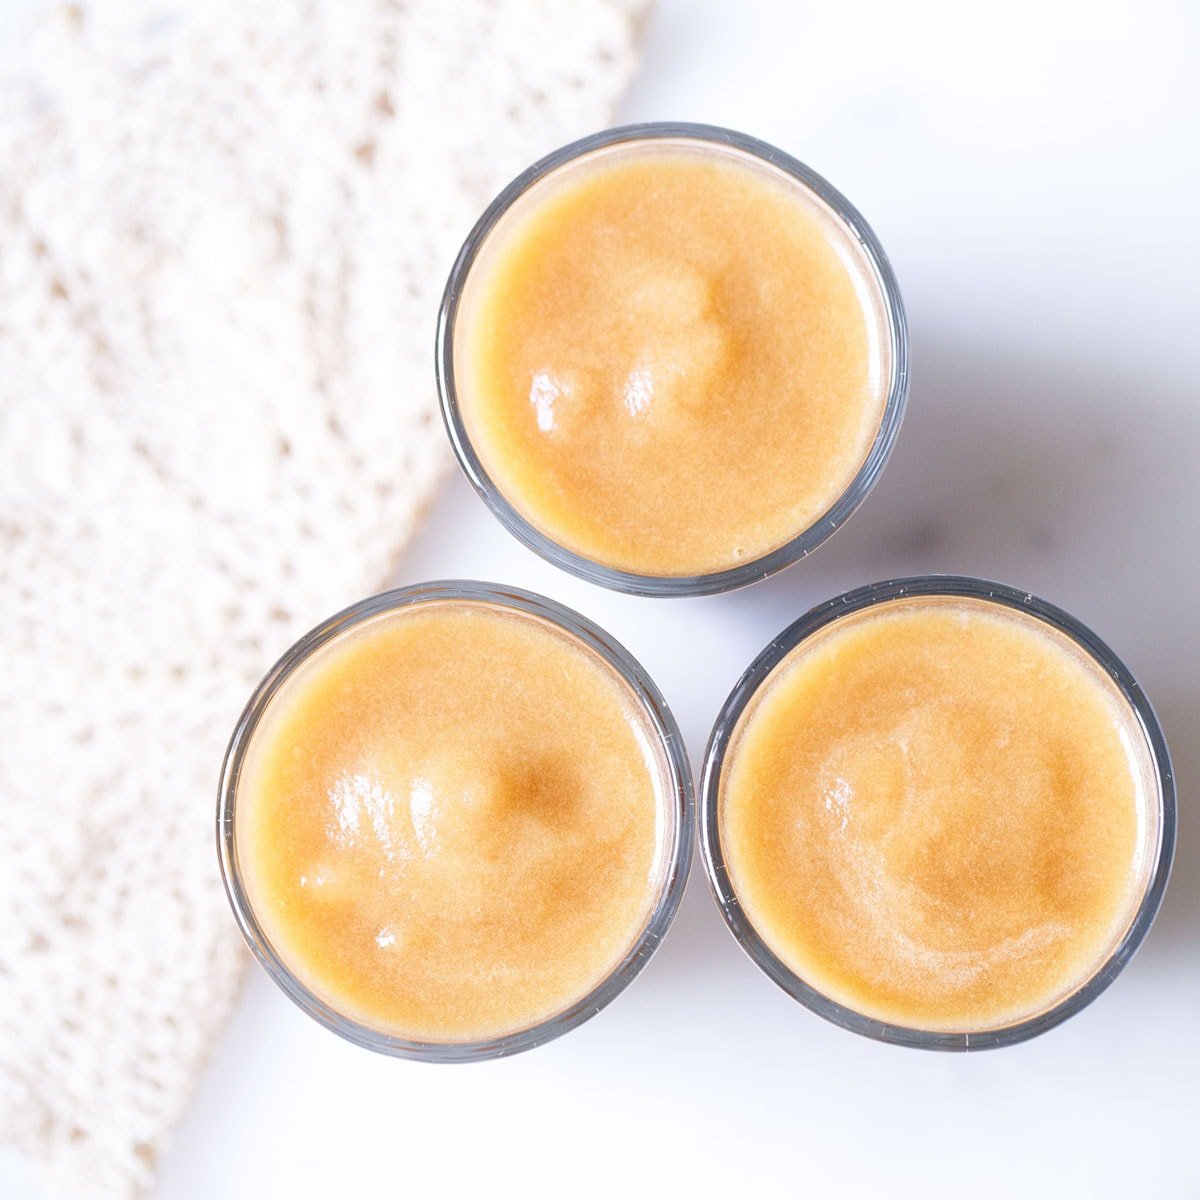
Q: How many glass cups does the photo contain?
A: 3